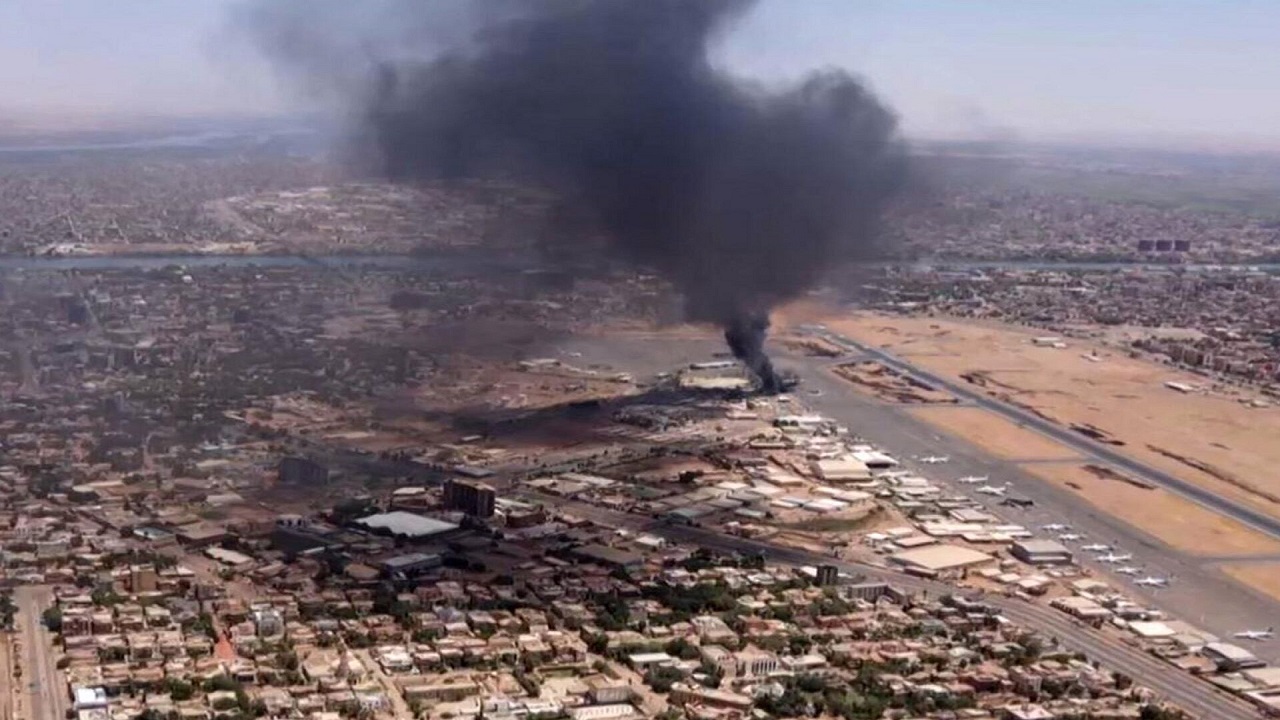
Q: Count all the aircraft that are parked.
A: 11